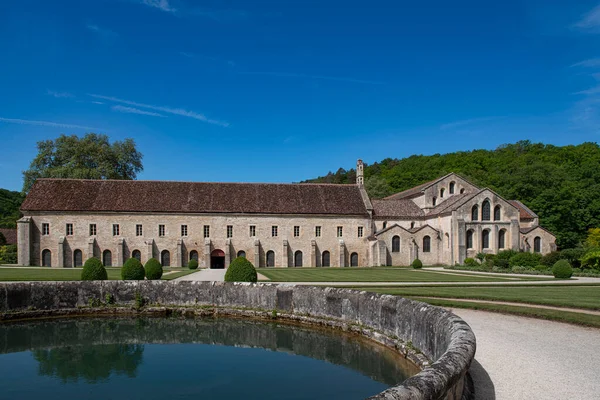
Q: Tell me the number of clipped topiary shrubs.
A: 7